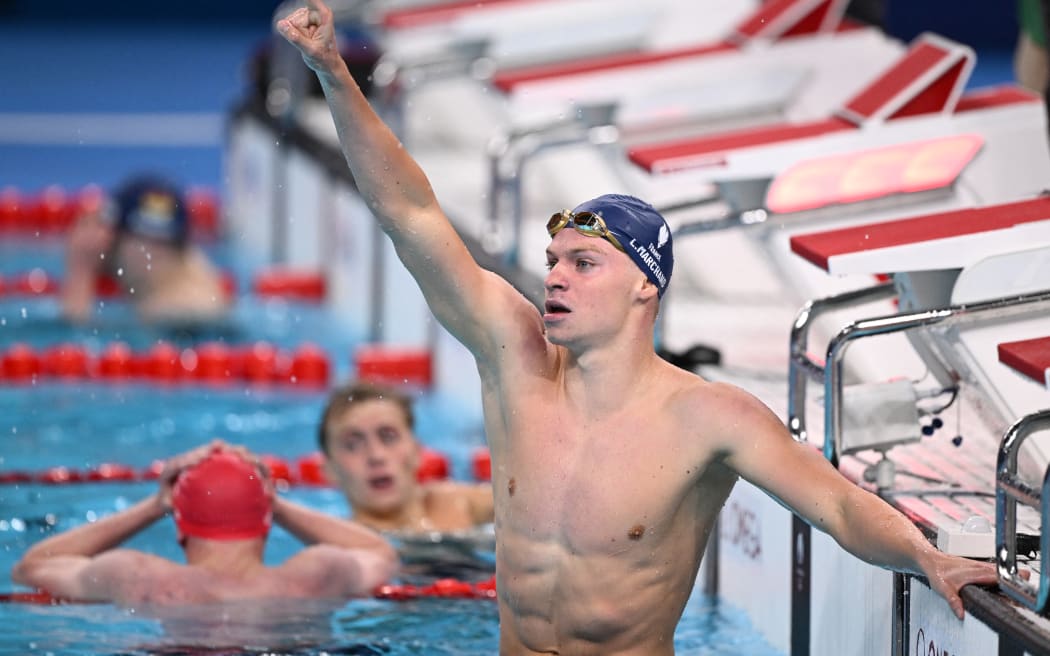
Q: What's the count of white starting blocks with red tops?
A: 5